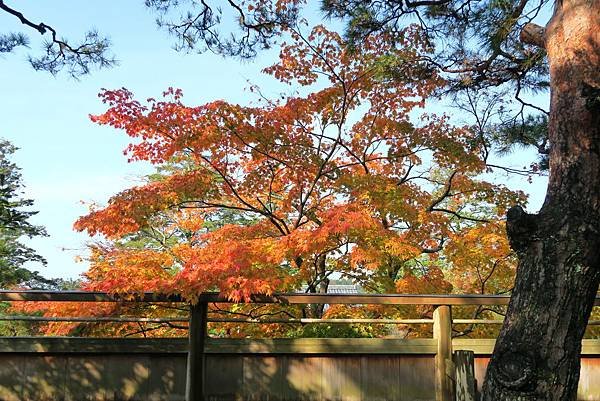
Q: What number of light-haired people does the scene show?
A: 0